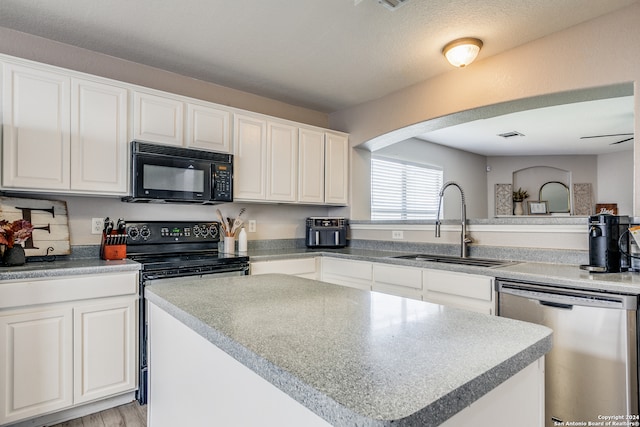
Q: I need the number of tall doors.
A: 6